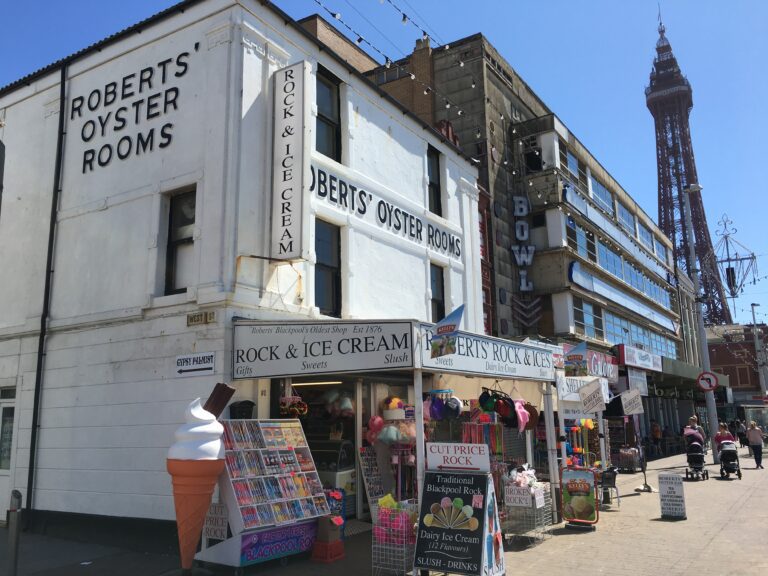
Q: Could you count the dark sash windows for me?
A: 5